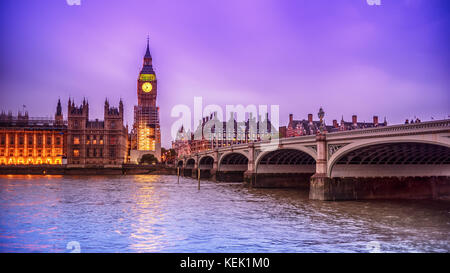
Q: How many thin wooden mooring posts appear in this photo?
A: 2